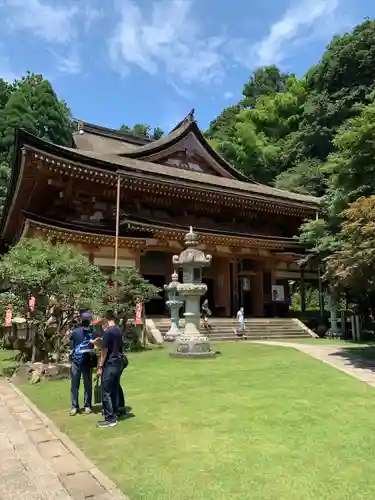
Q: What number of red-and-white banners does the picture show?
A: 3